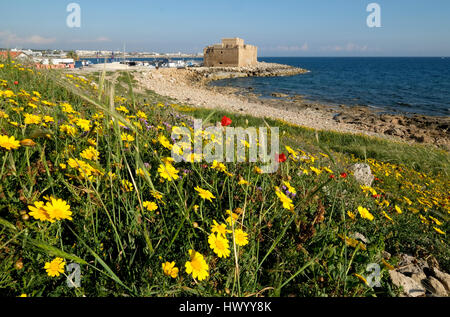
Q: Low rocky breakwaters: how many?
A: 1